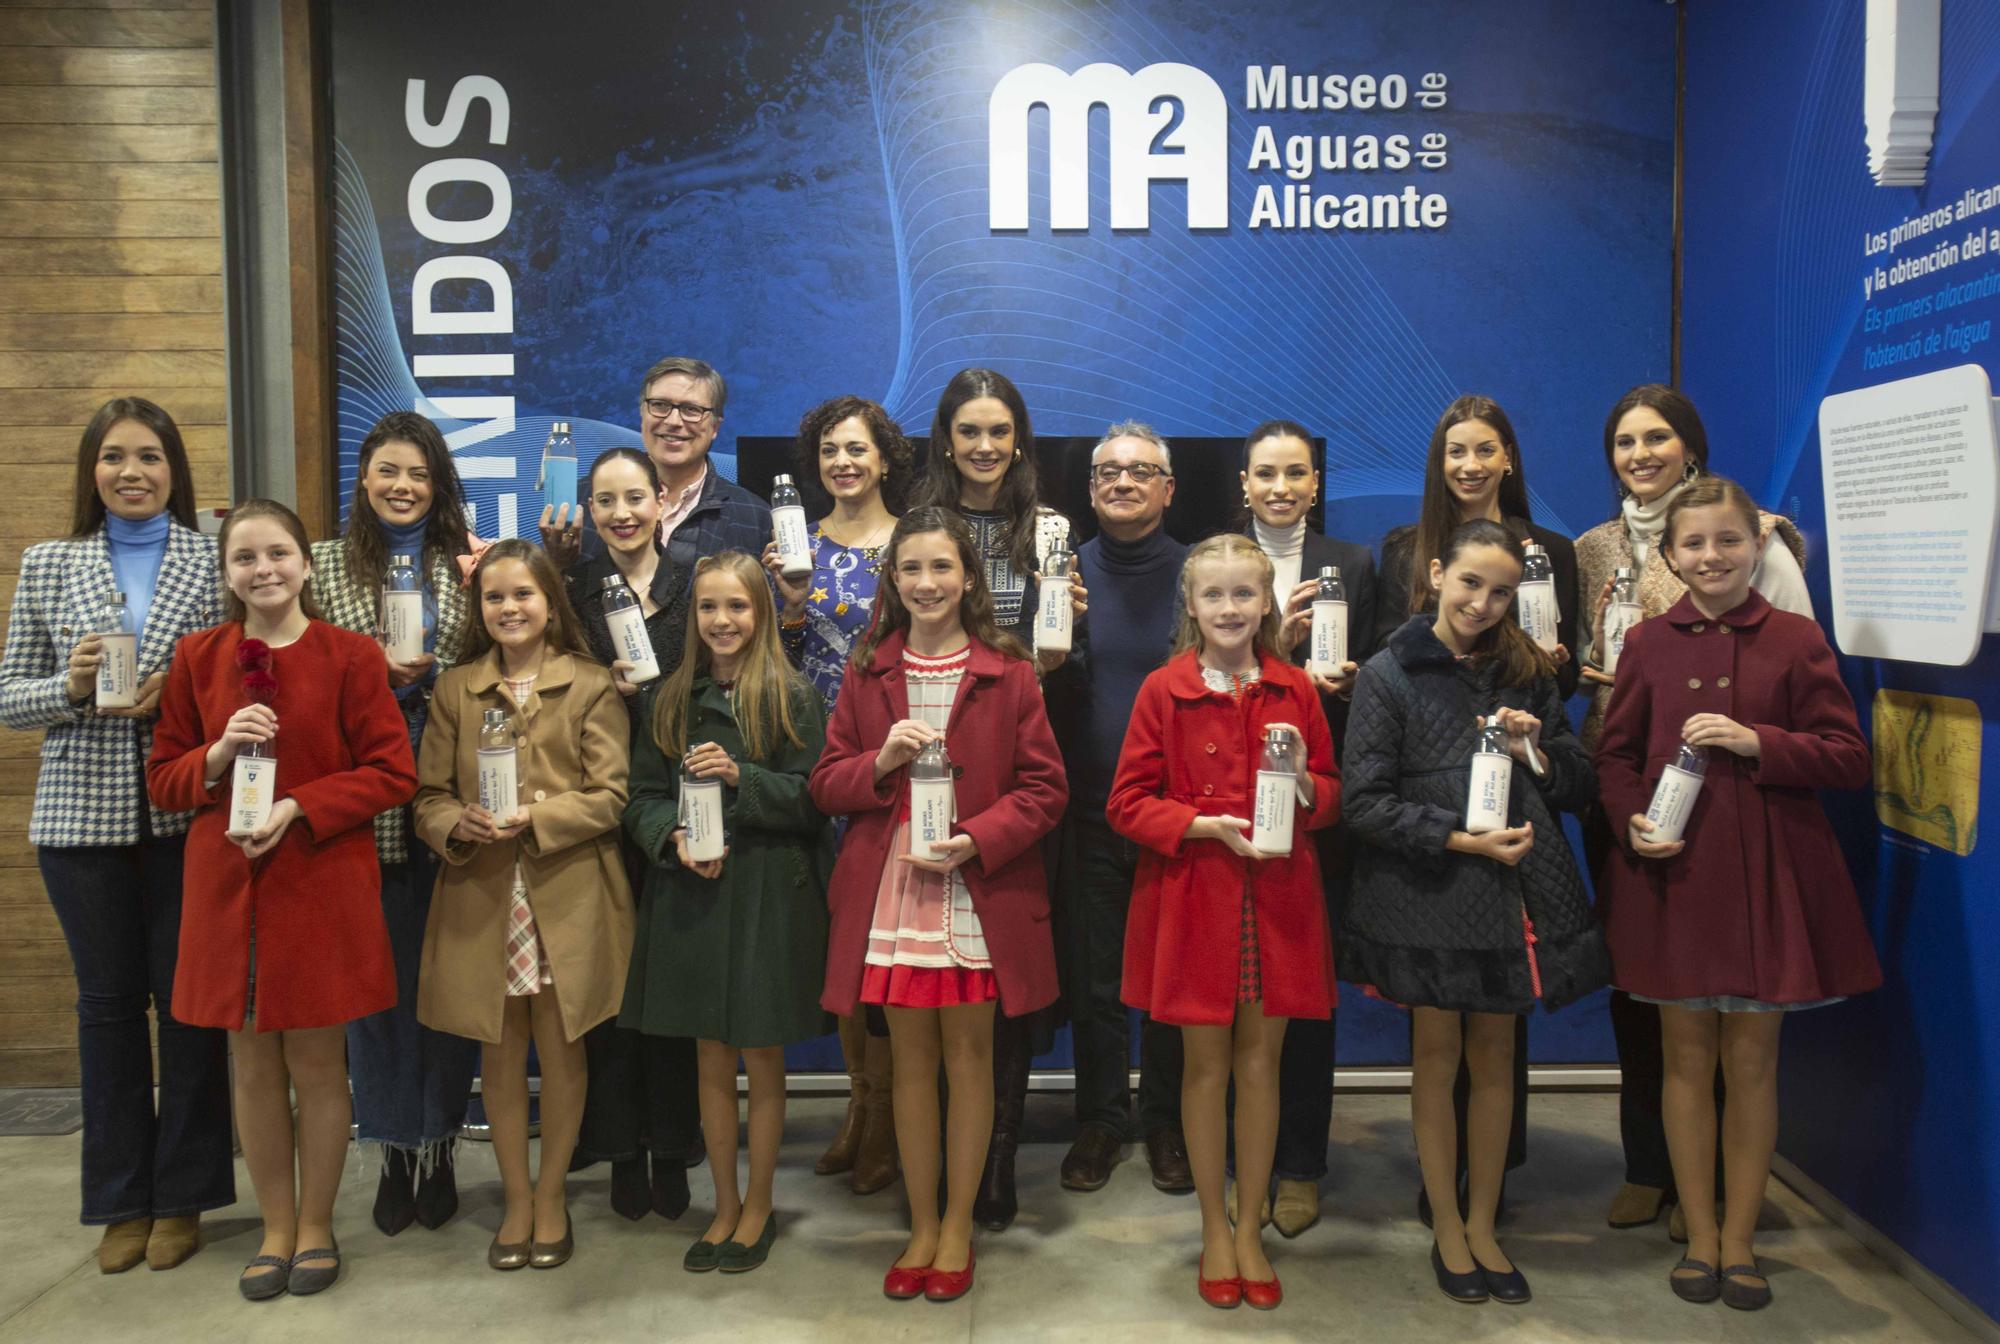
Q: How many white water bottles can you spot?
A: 15